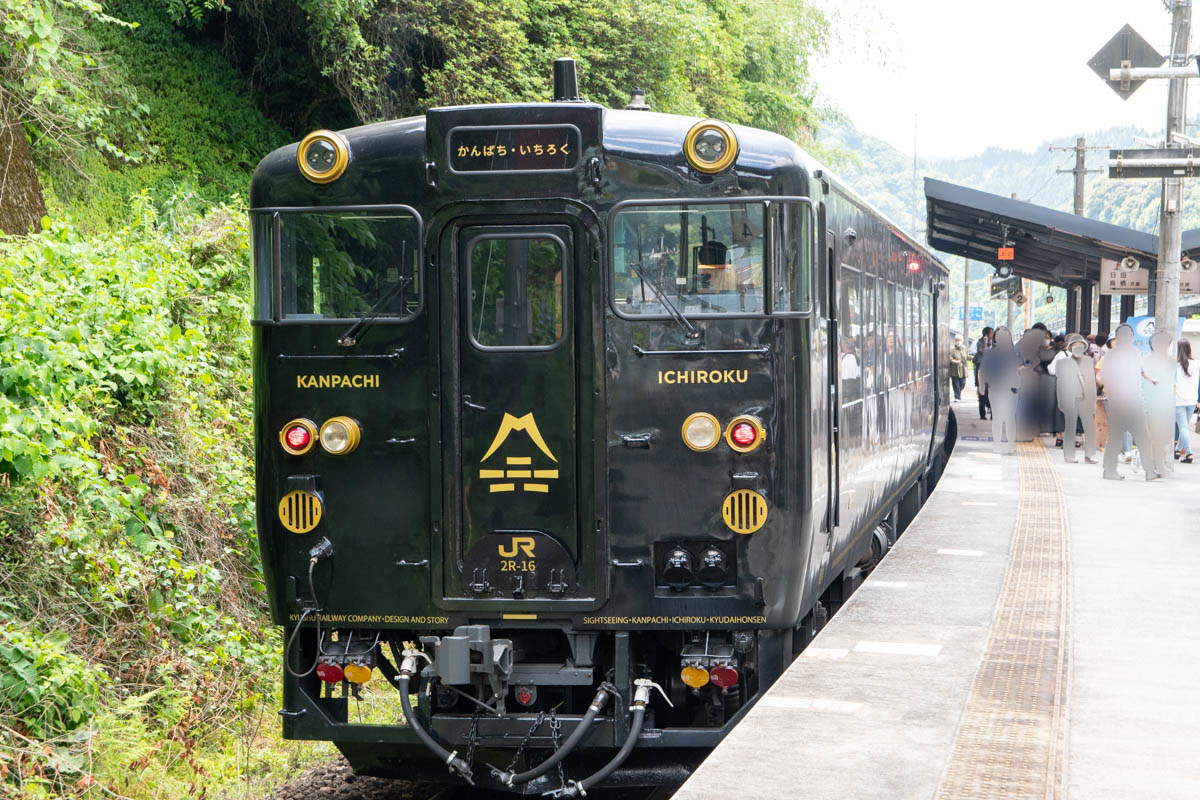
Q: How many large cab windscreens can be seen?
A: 2